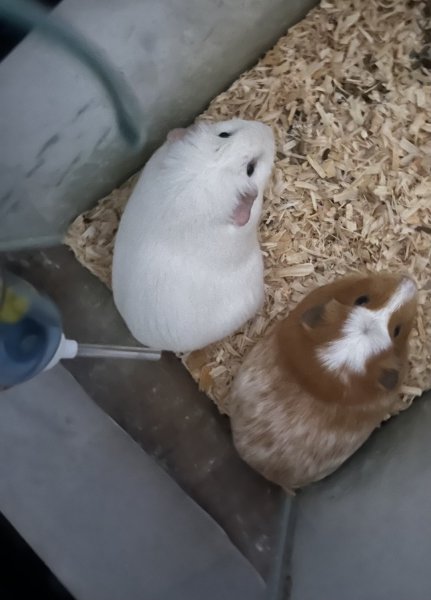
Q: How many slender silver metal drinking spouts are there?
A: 1